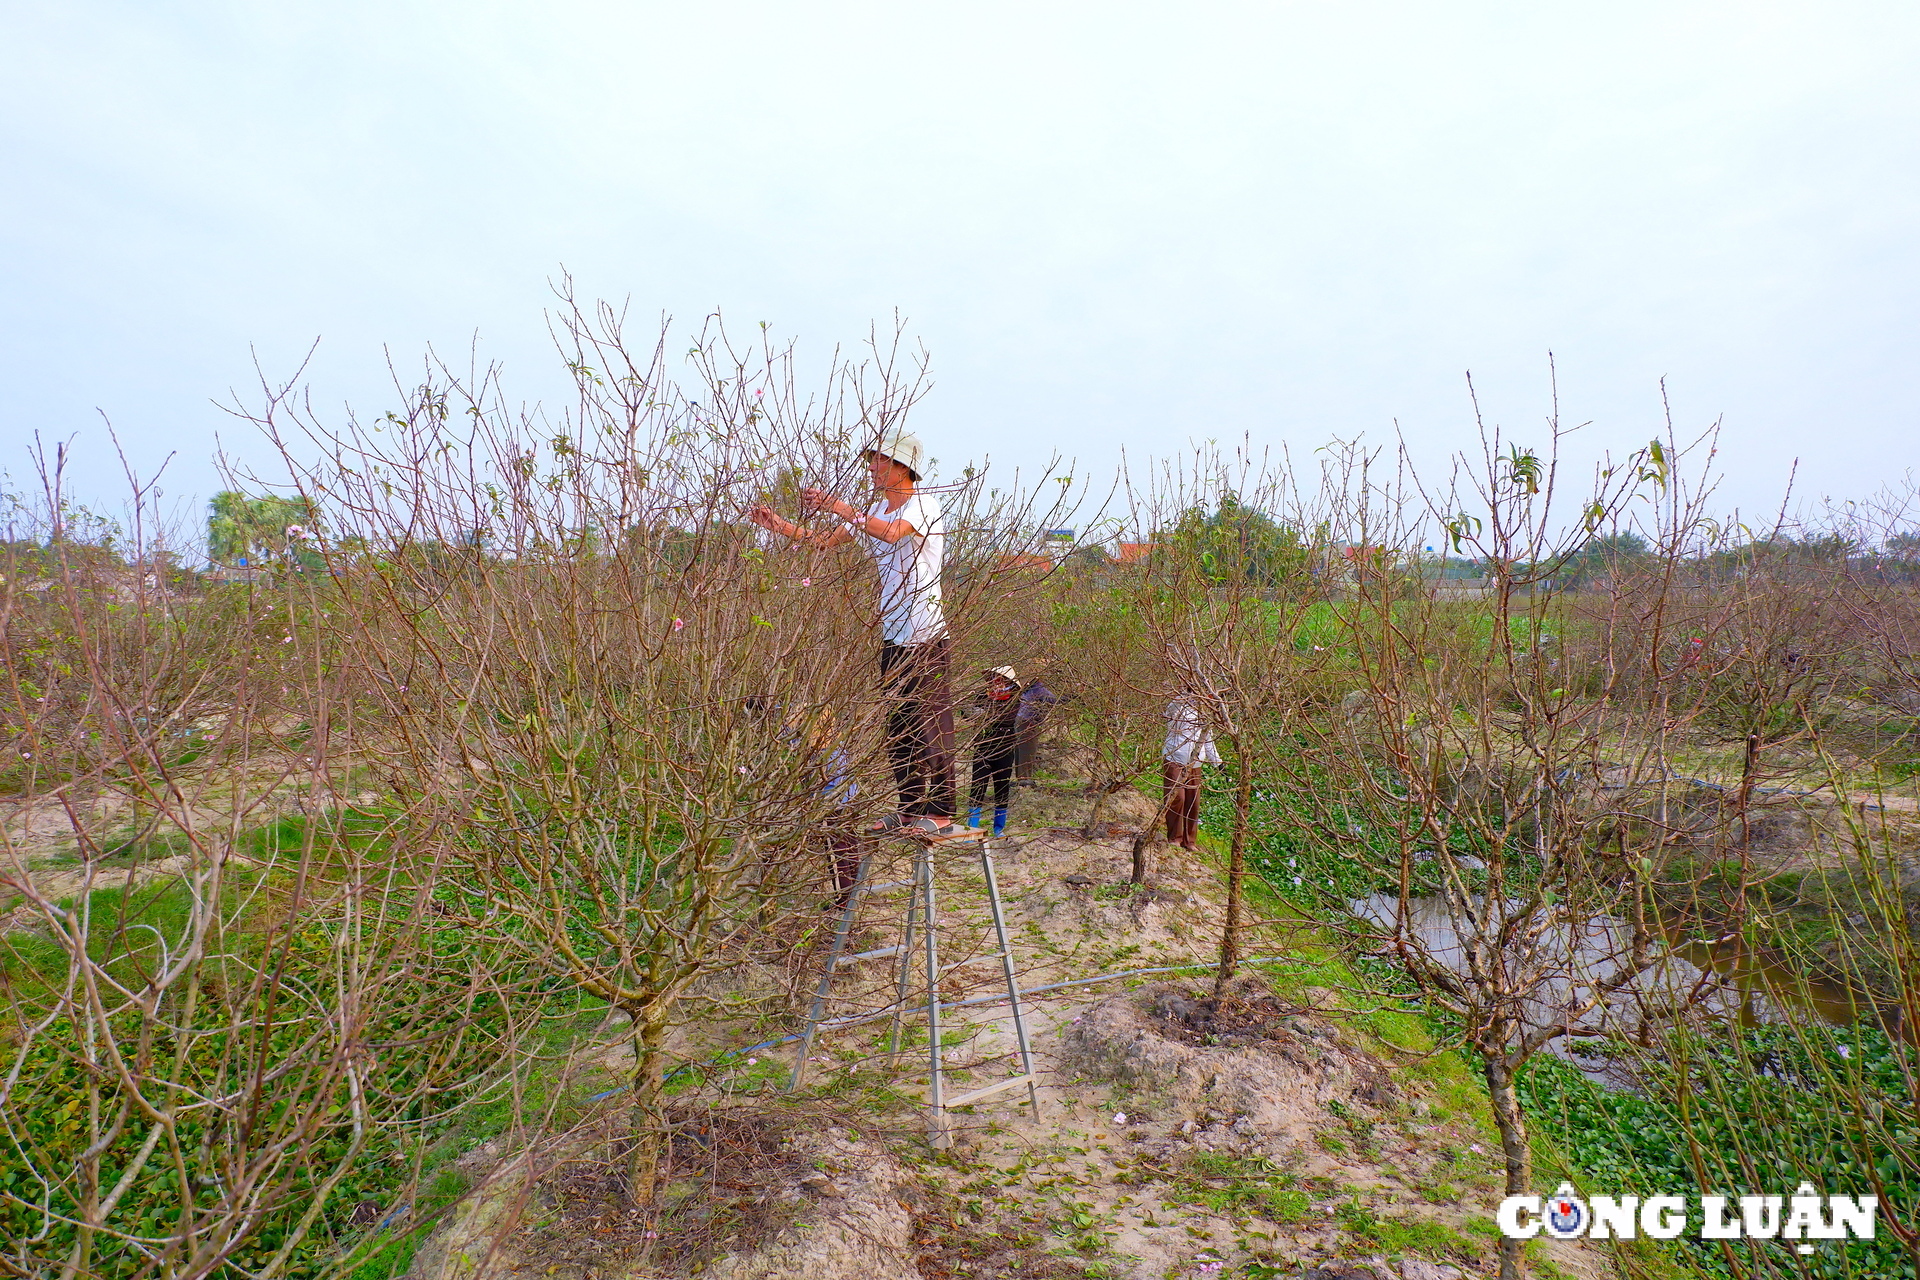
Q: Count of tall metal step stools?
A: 1